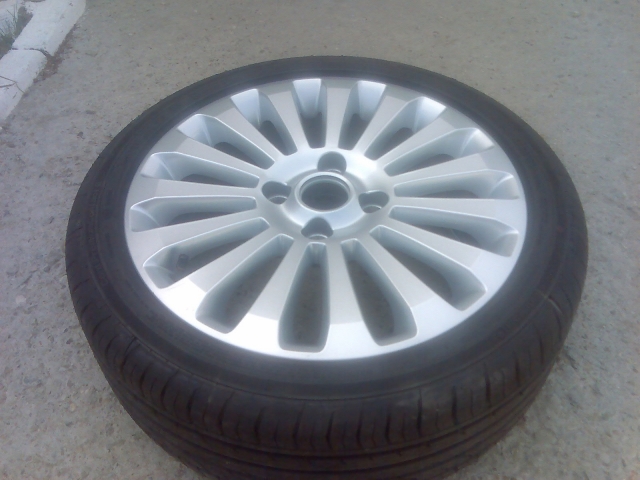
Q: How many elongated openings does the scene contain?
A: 15